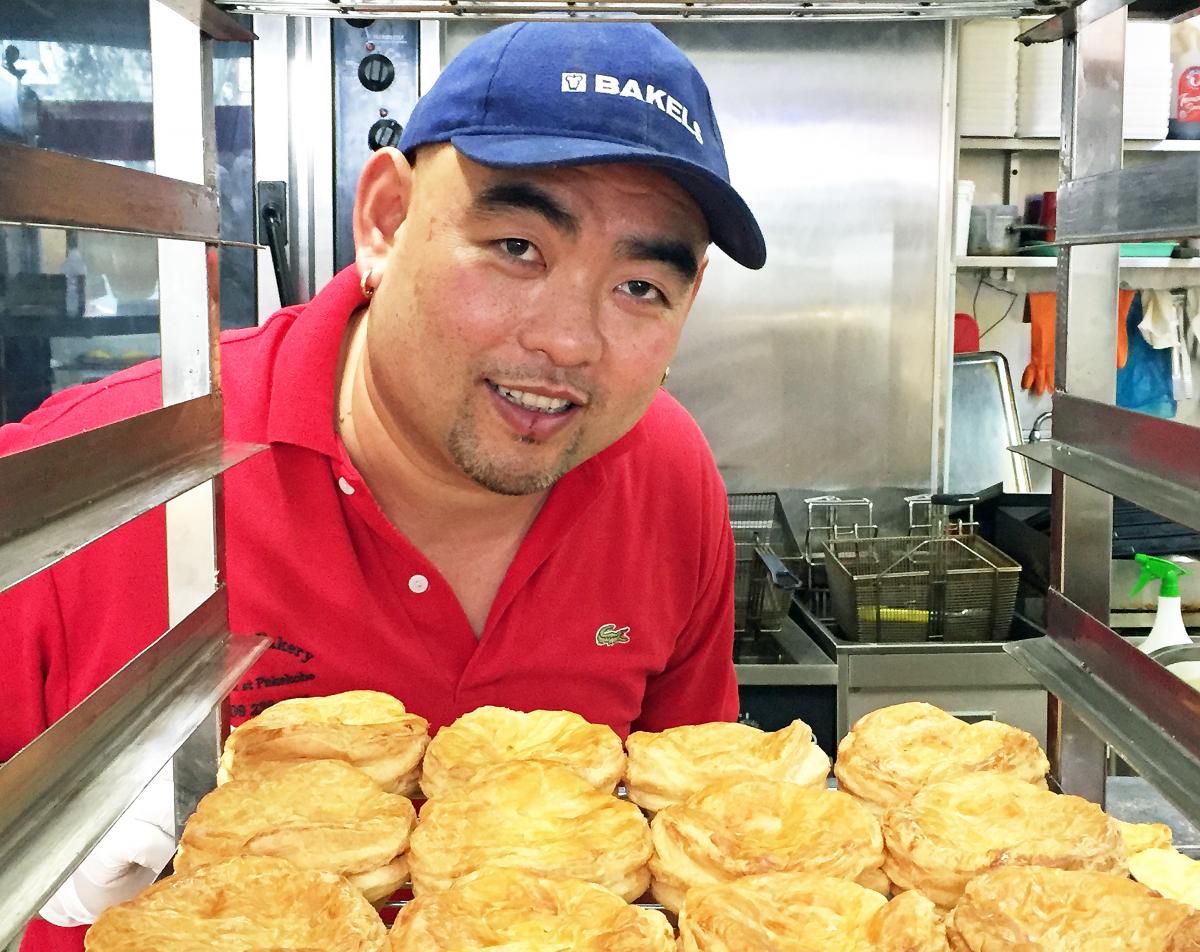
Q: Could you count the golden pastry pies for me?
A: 12